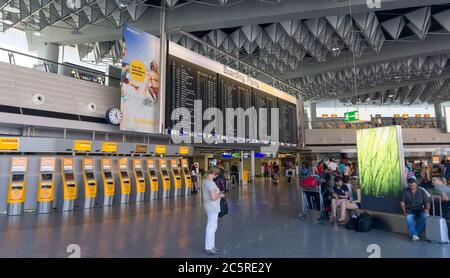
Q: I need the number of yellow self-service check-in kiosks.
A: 11